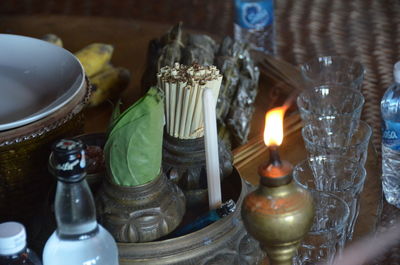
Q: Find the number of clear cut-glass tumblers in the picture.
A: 5